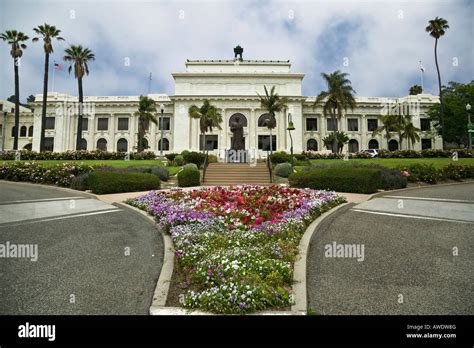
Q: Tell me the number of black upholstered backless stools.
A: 0